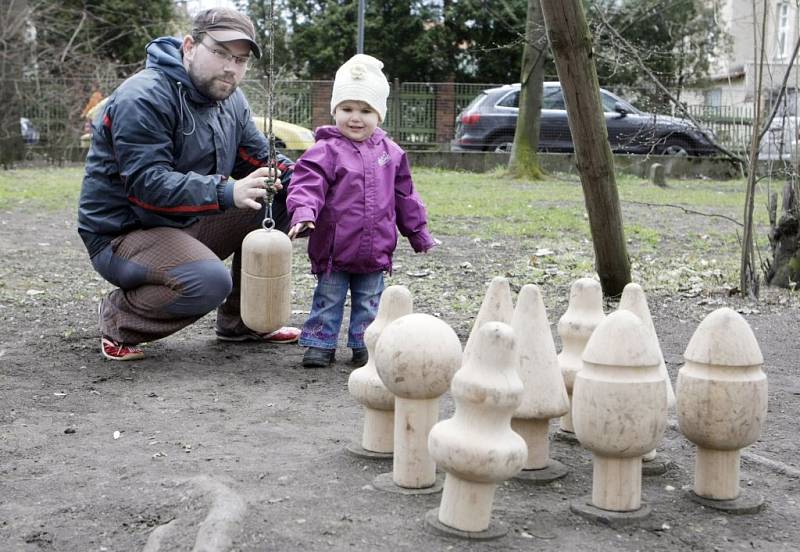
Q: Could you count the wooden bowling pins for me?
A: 9